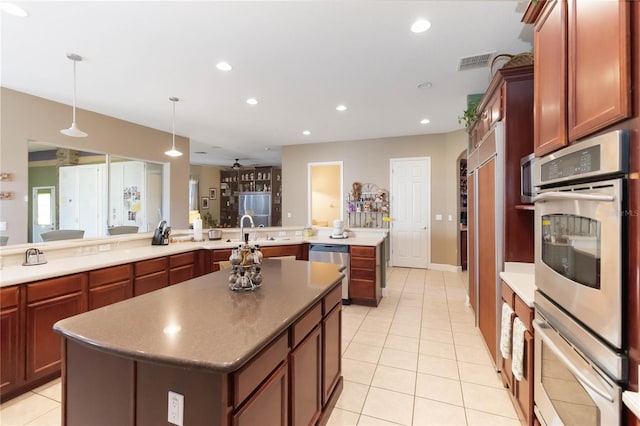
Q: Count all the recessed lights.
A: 7